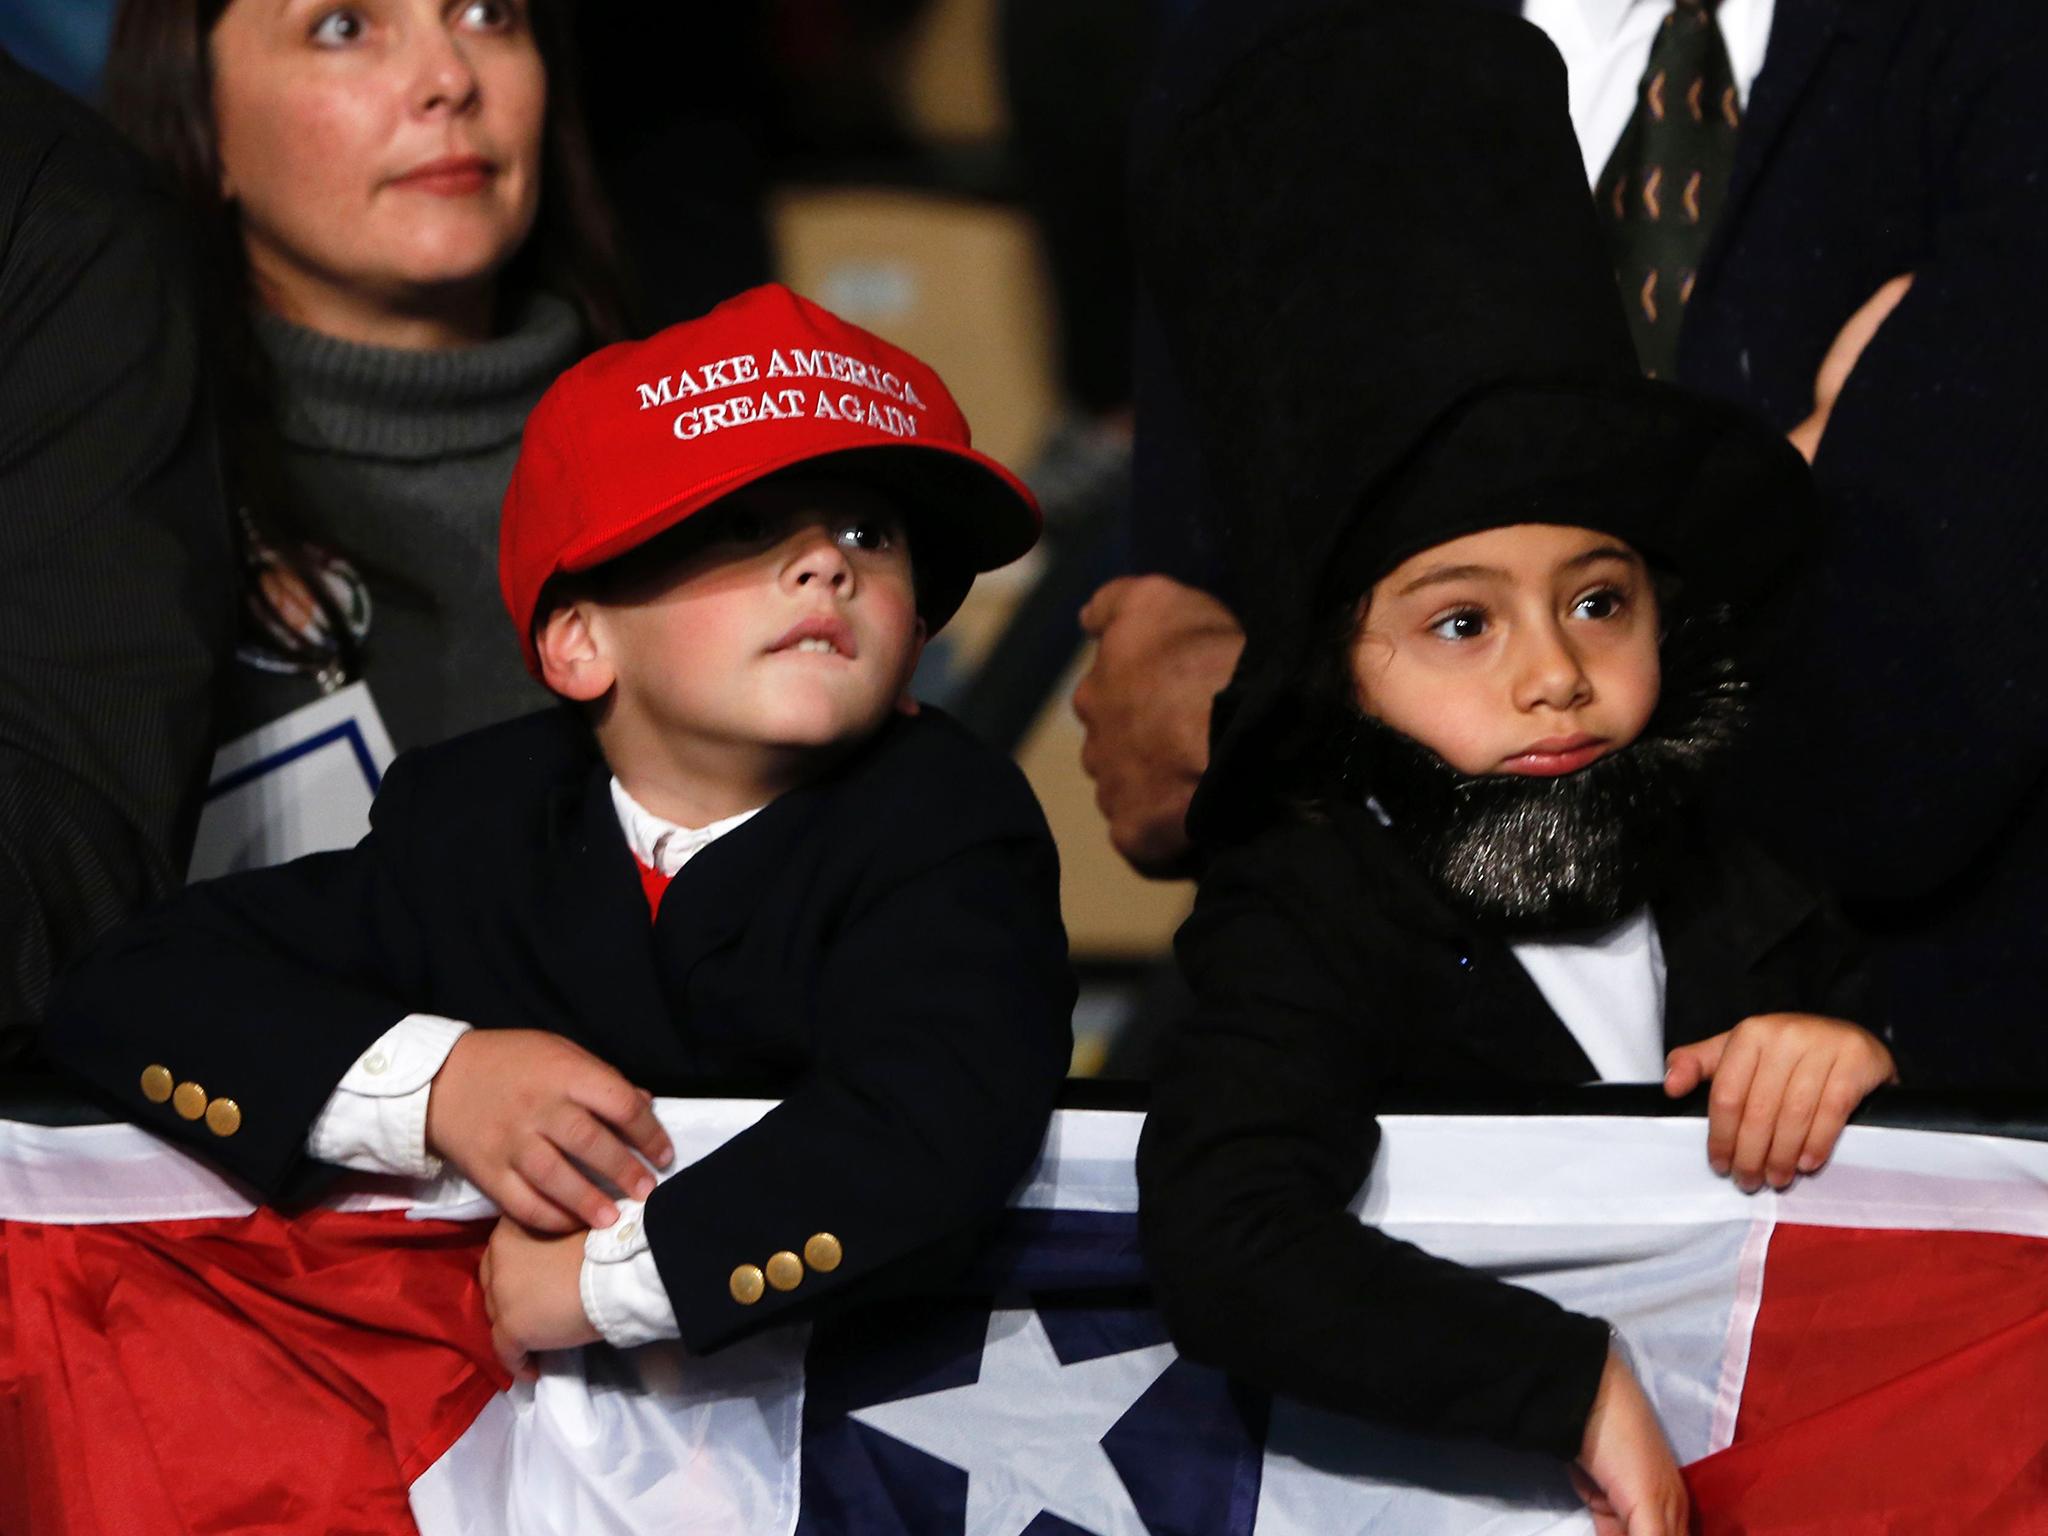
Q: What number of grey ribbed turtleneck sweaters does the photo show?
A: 1